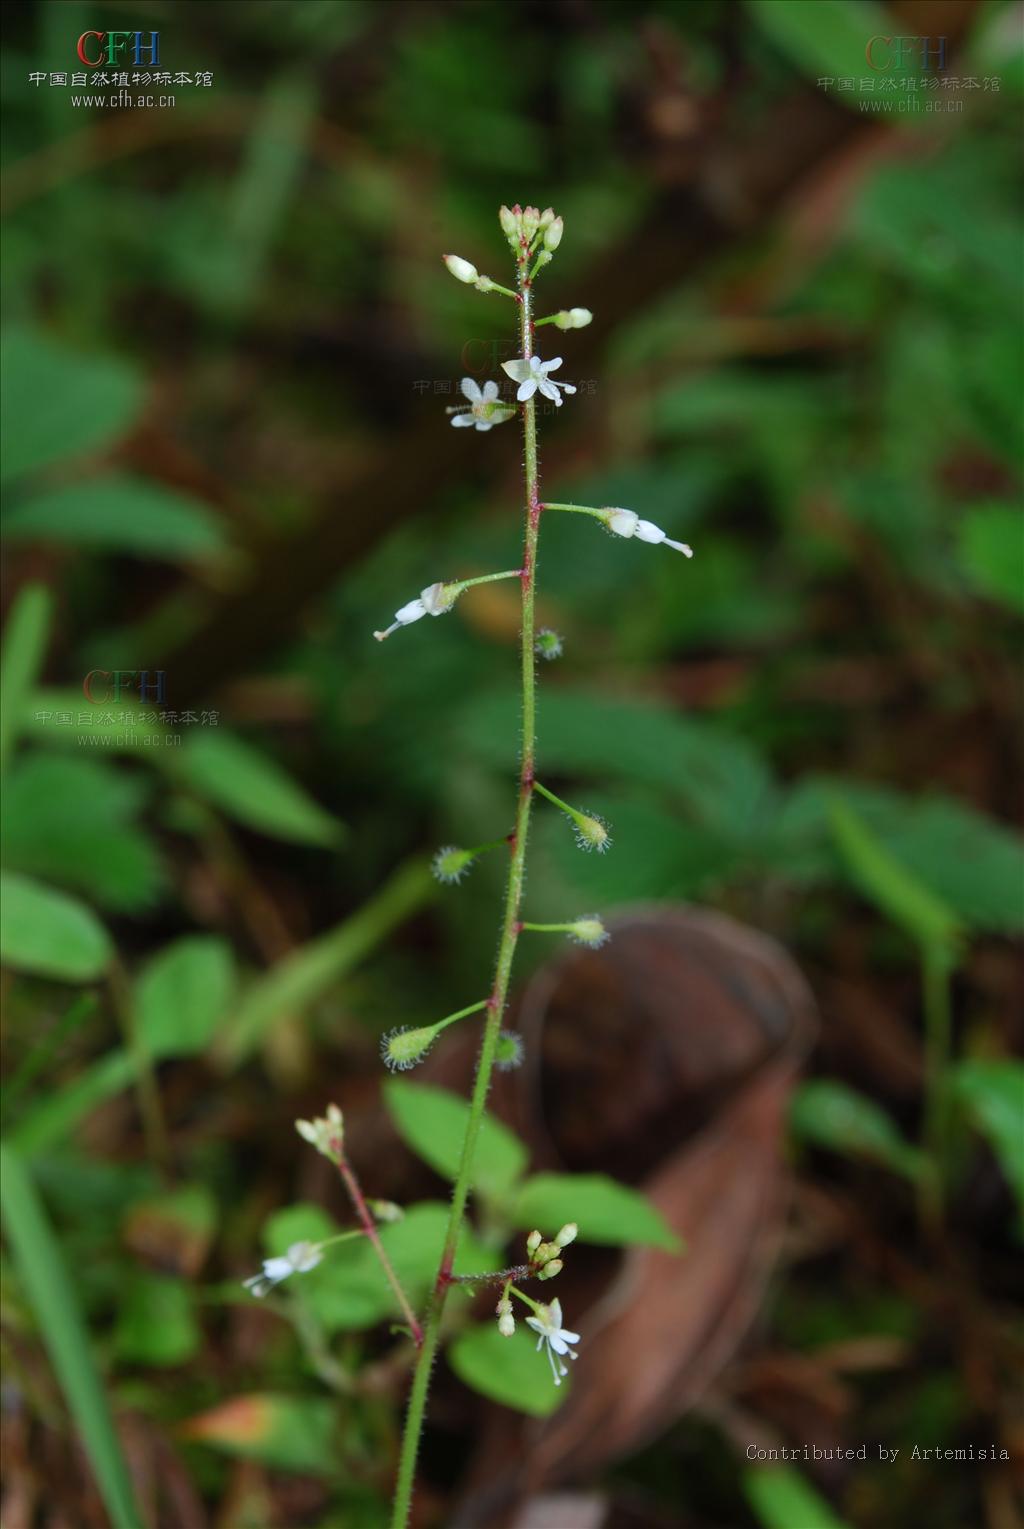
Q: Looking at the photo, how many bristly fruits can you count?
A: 6